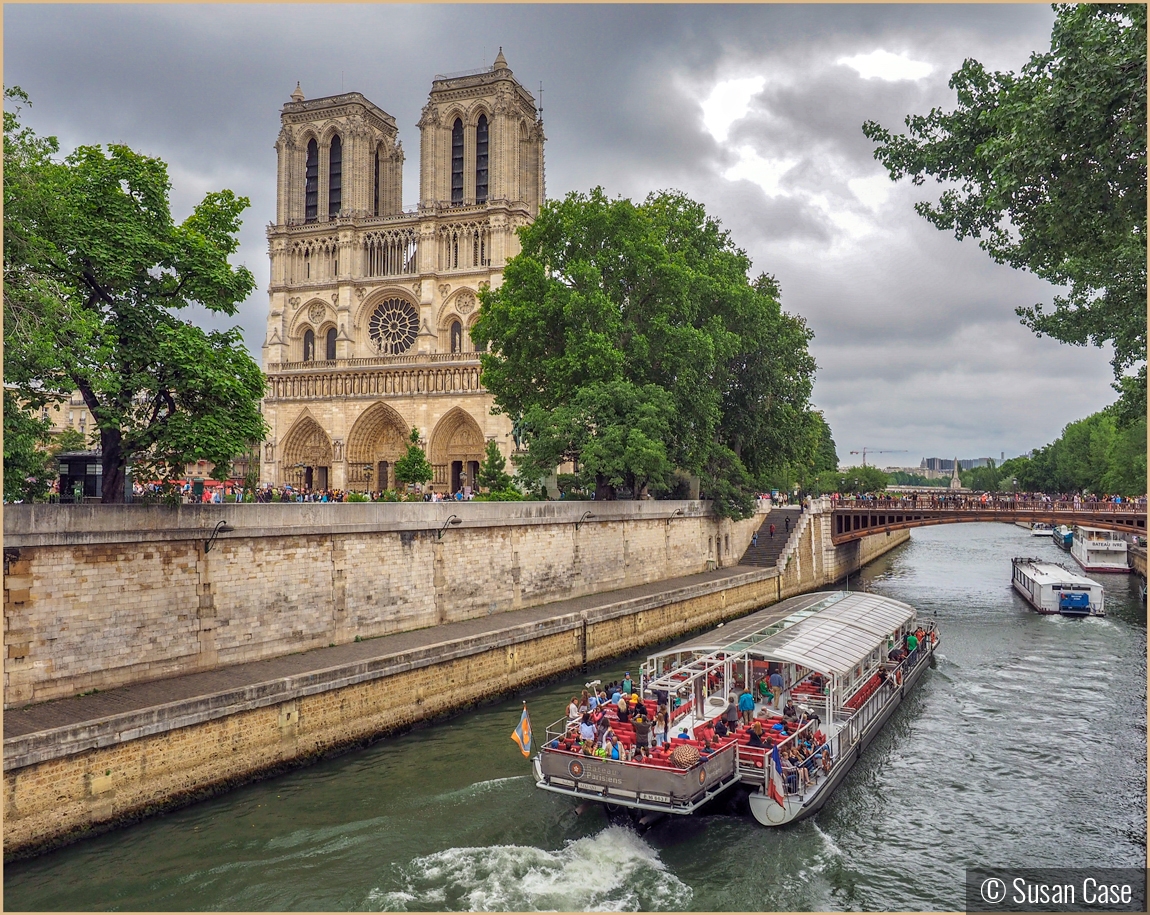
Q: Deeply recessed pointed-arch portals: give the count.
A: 3